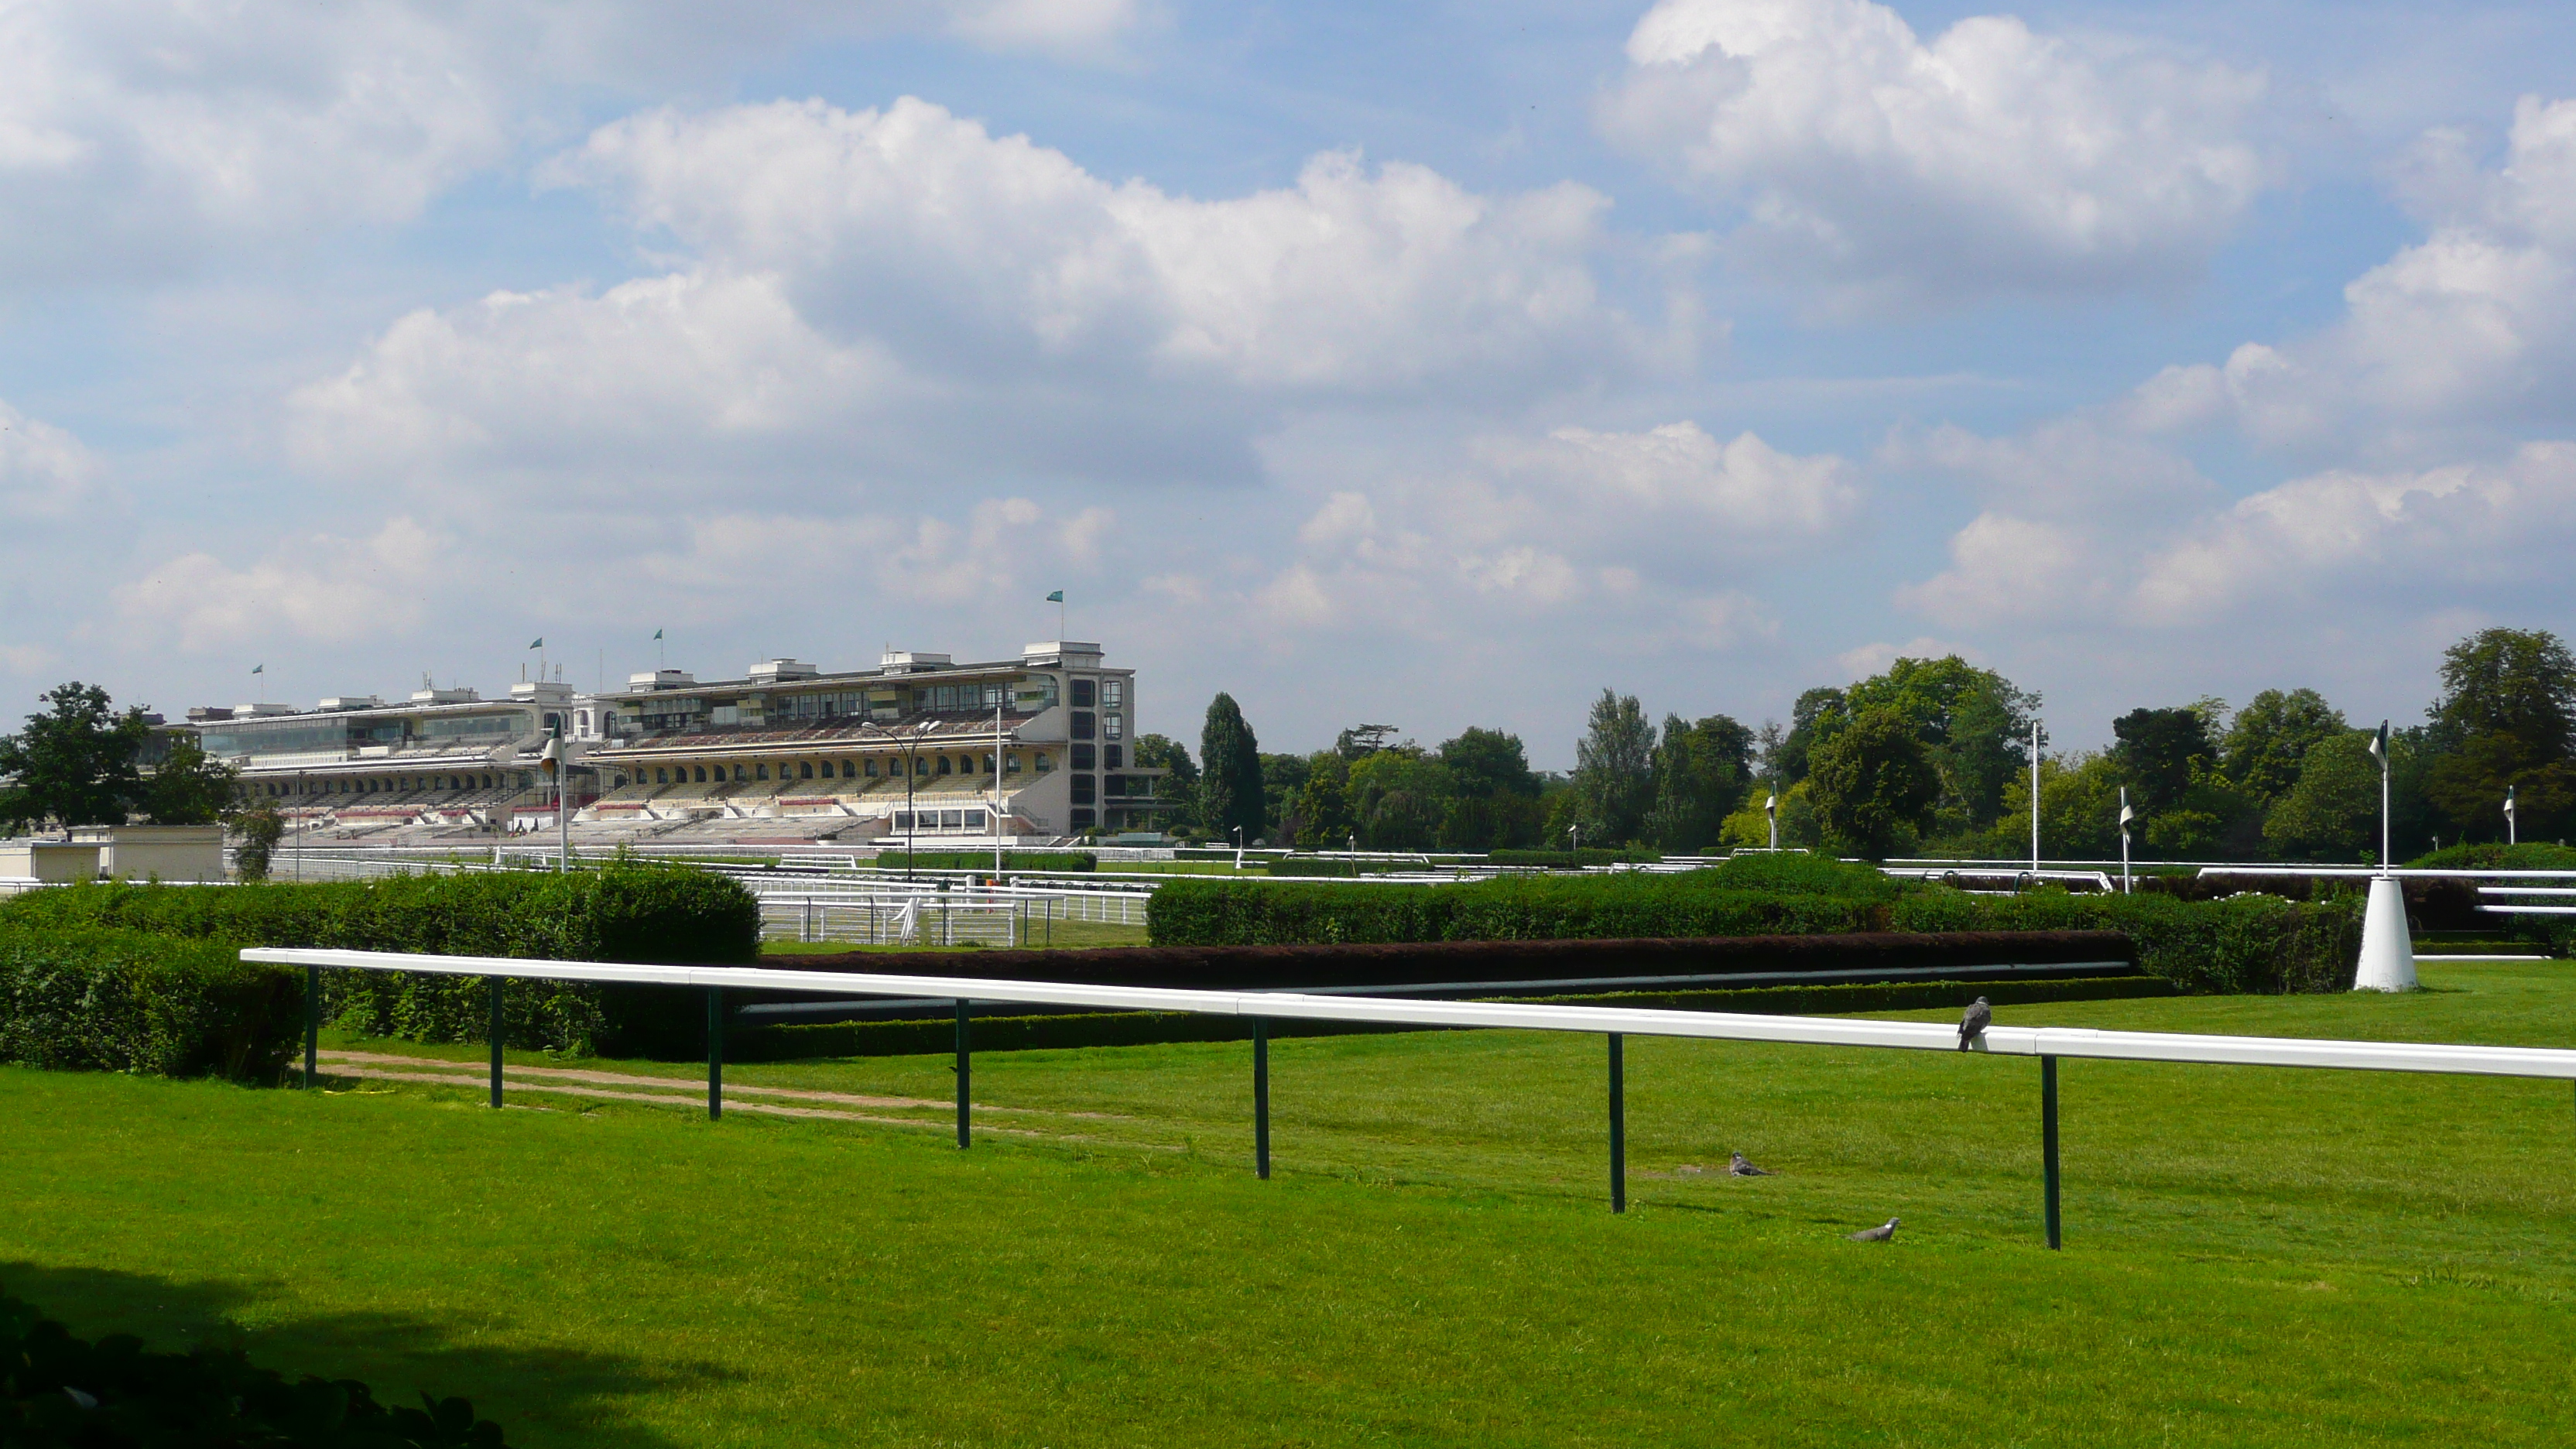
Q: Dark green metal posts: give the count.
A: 7